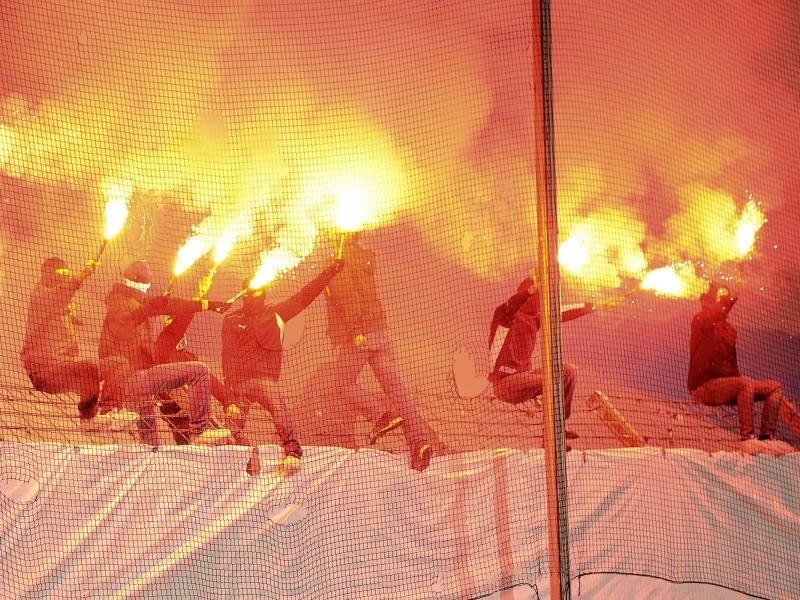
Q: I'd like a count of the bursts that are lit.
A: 8